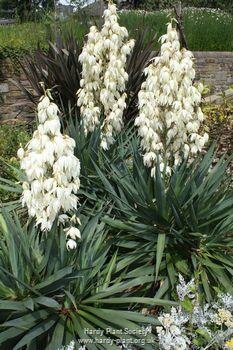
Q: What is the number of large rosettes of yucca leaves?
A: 3